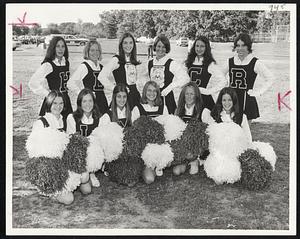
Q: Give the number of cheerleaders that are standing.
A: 6